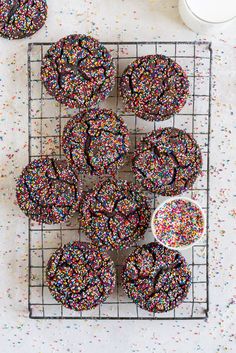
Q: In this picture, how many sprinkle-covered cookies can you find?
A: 9